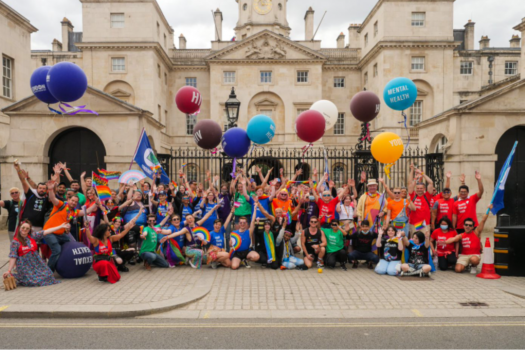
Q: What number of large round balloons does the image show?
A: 12